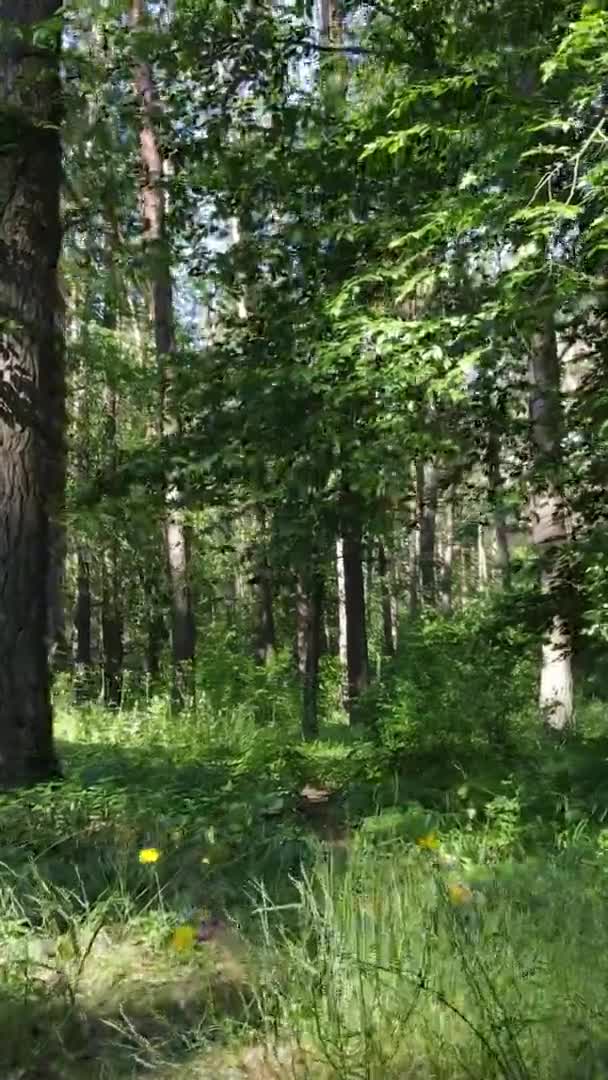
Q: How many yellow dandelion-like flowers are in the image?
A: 4